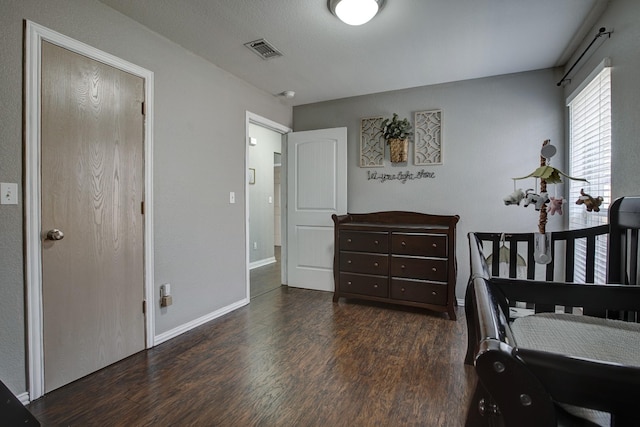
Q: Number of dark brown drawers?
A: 6